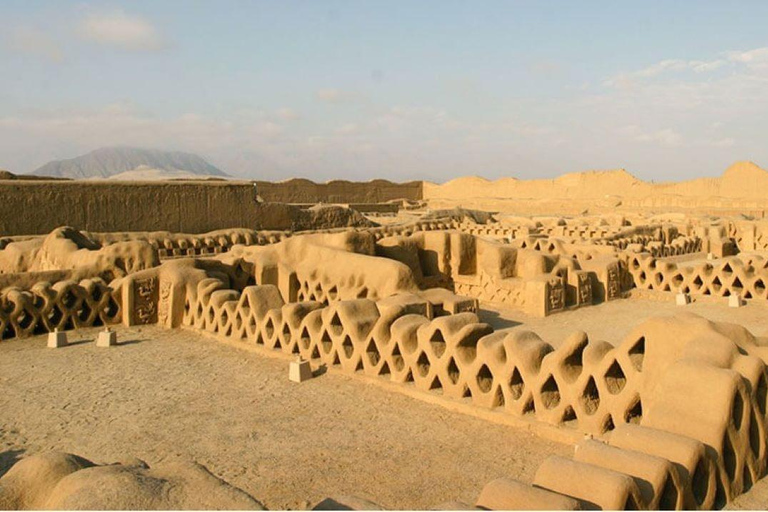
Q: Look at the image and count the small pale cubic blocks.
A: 5